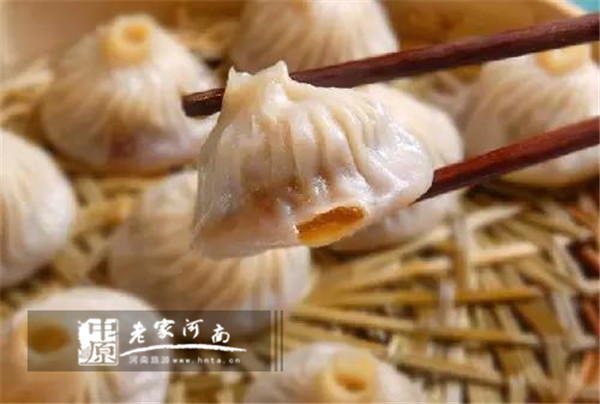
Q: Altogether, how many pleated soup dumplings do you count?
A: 9